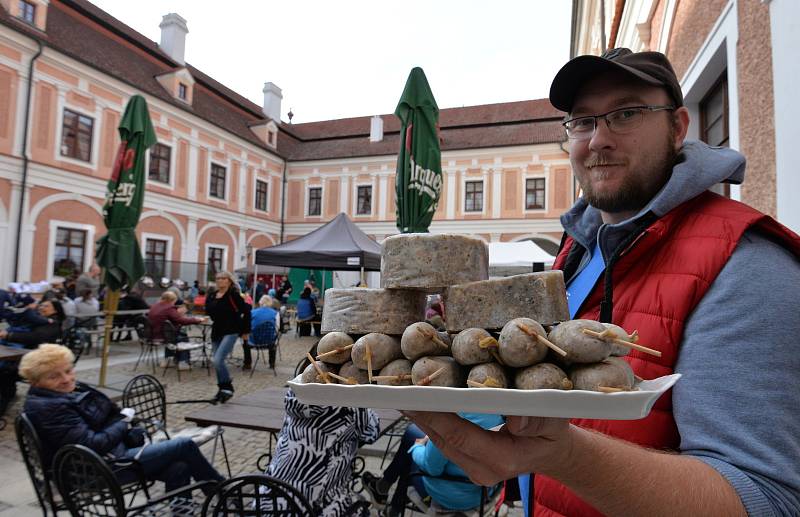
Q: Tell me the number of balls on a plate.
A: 14